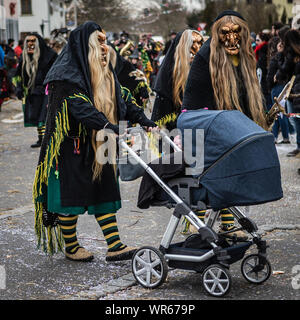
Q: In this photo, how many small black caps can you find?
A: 1